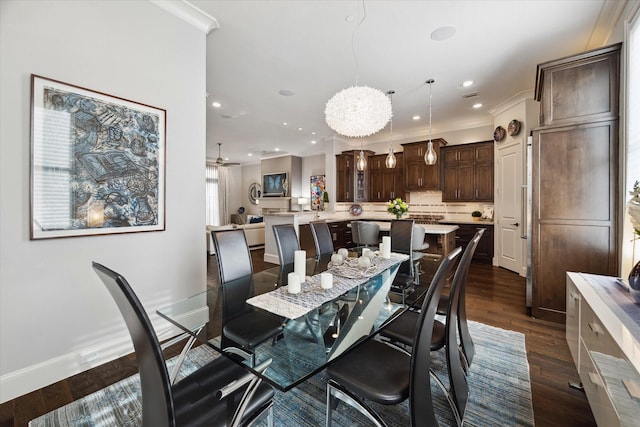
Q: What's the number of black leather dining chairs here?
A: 8